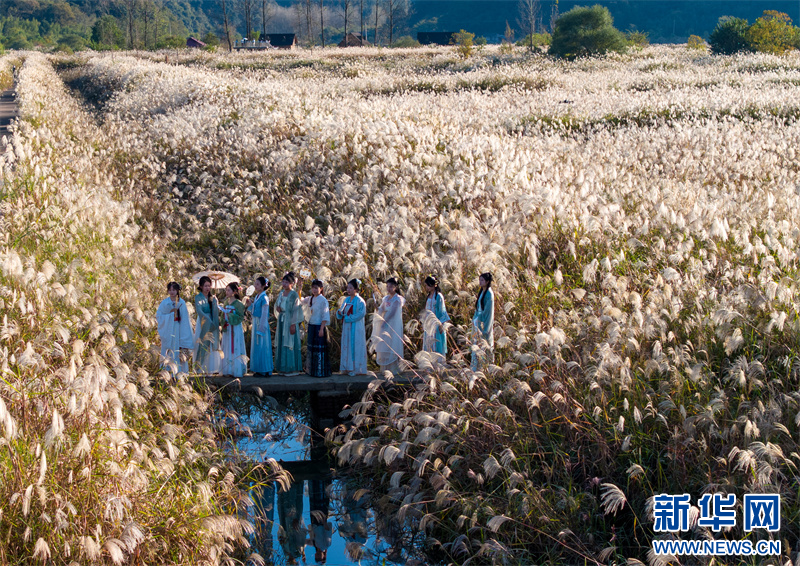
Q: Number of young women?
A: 10